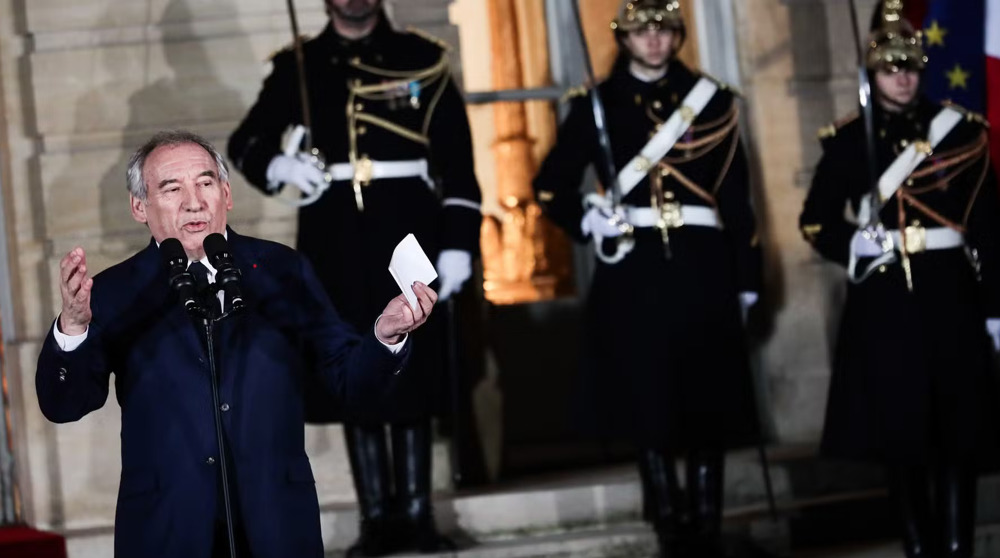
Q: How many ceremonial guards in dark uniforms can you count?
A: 3